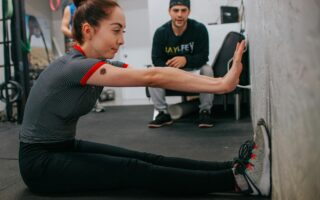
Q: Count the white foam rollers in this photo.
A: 1